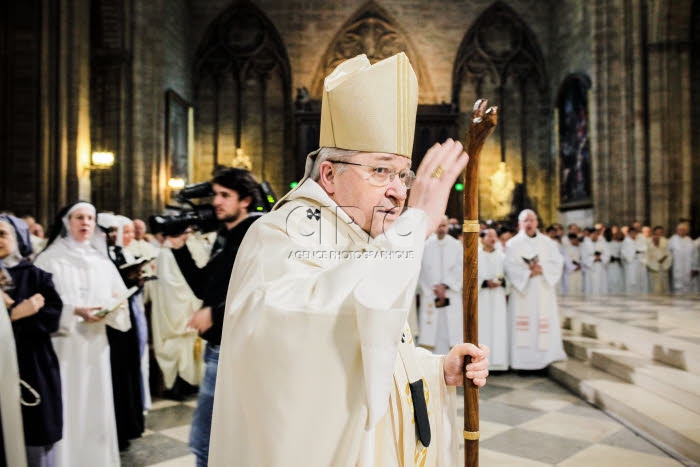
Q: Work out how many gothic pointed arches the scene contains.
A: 3